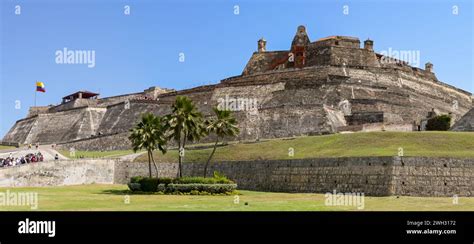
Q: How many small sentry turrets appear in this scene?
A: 3